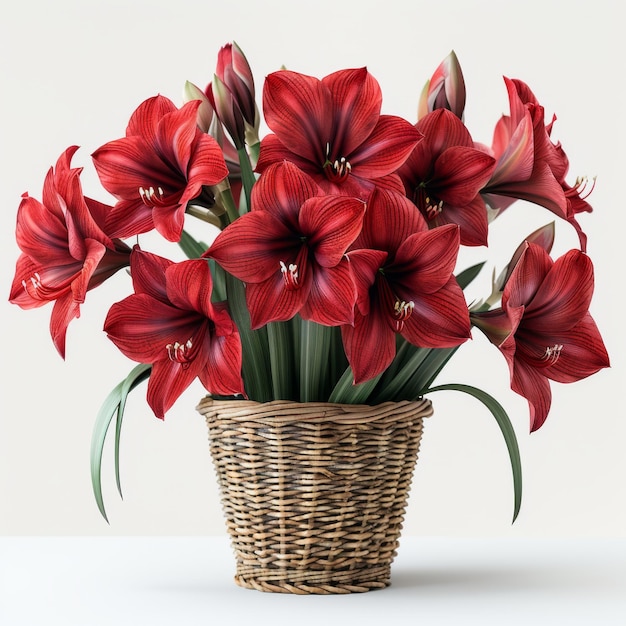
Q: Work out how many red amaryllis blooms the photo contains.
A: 9